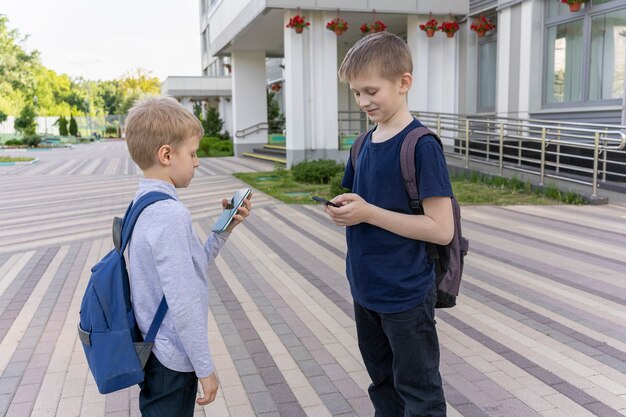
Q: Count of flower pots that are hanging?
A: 7